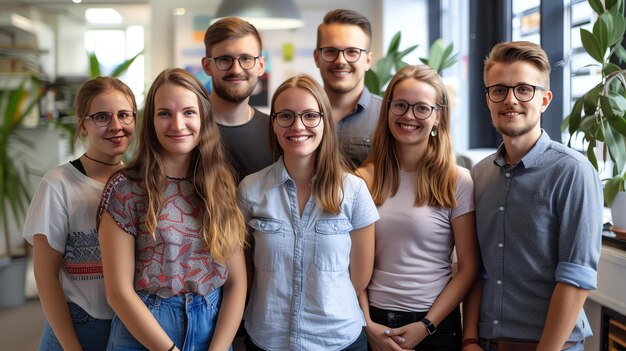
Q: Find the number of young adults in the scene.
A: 7